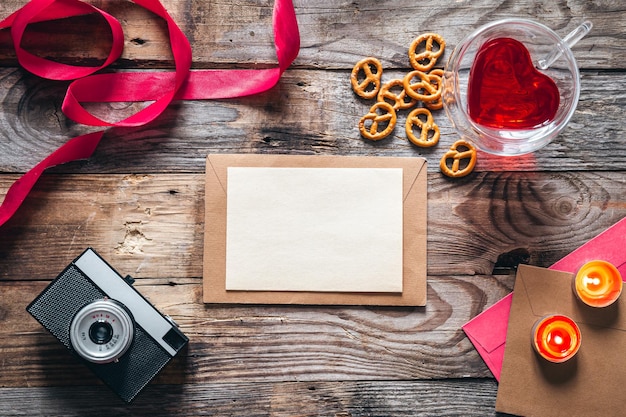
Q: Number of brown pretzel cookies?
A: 8